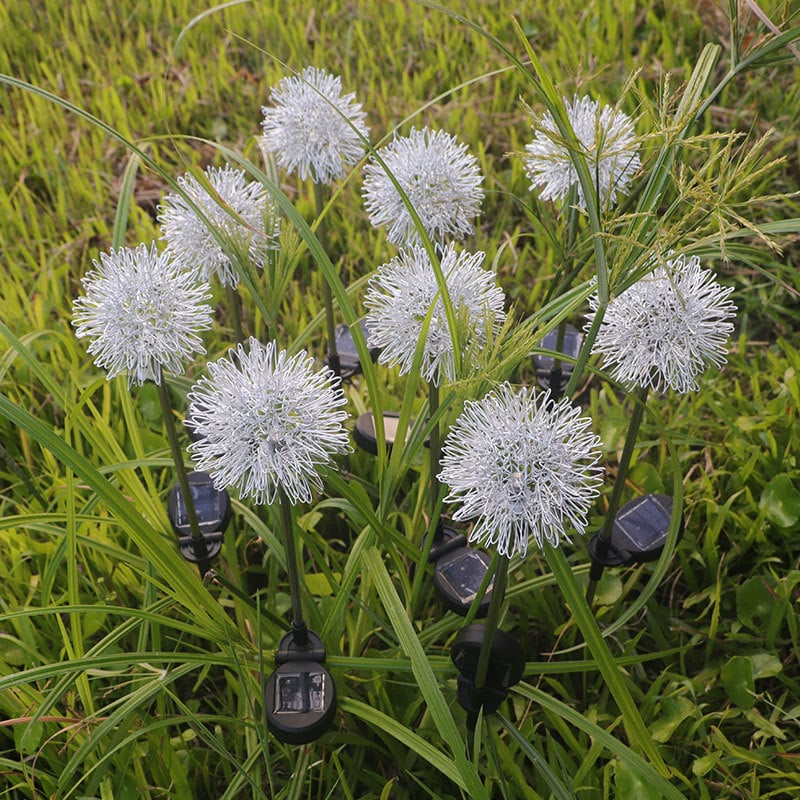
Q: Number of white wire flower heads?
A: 9